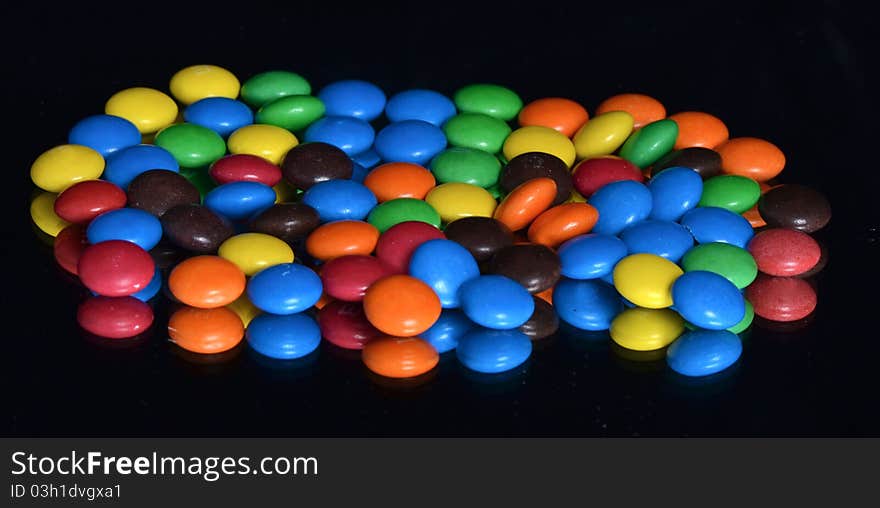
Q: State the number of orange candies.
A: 10